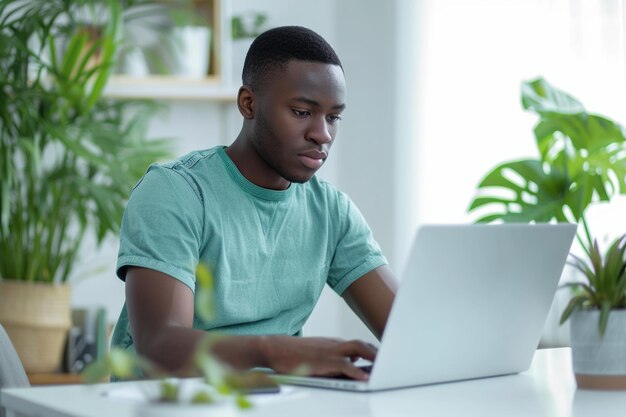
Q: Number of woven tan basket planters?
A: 1